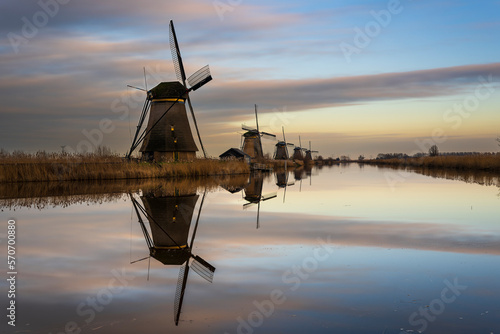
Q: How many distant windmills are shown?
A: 4